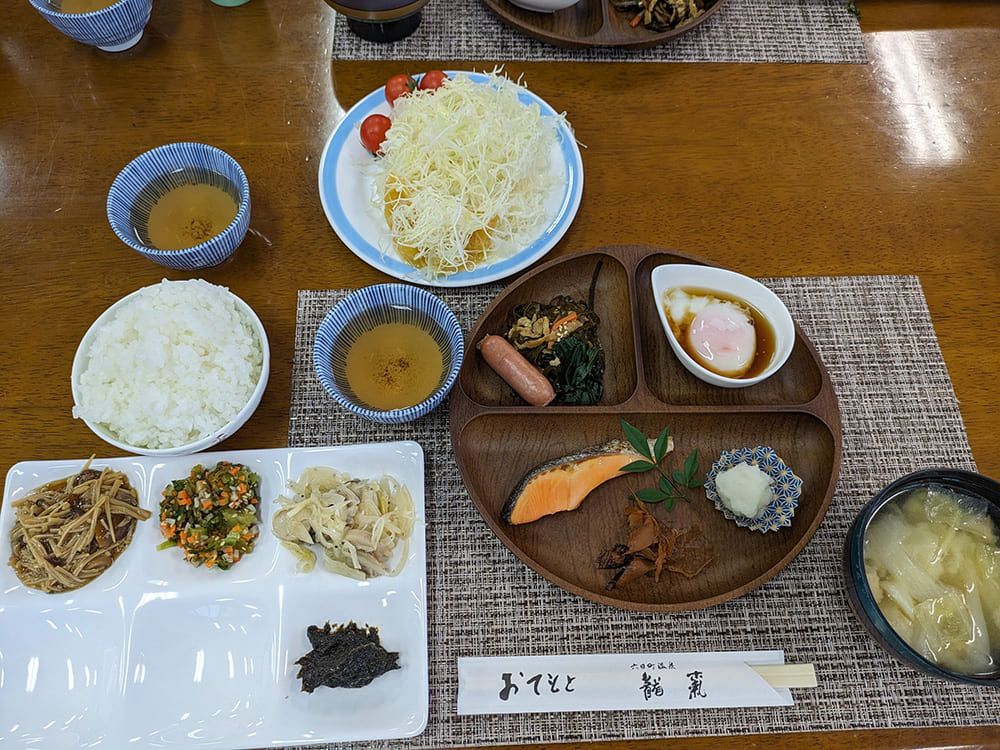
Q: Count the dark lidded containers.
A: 1